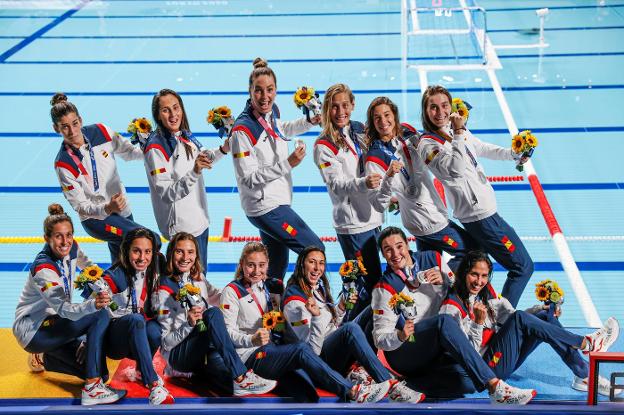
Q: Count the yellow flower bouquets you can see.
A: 11